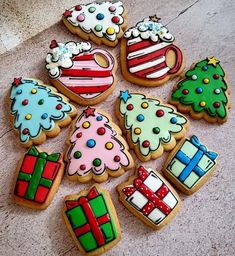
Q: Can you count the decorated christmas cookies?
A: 11